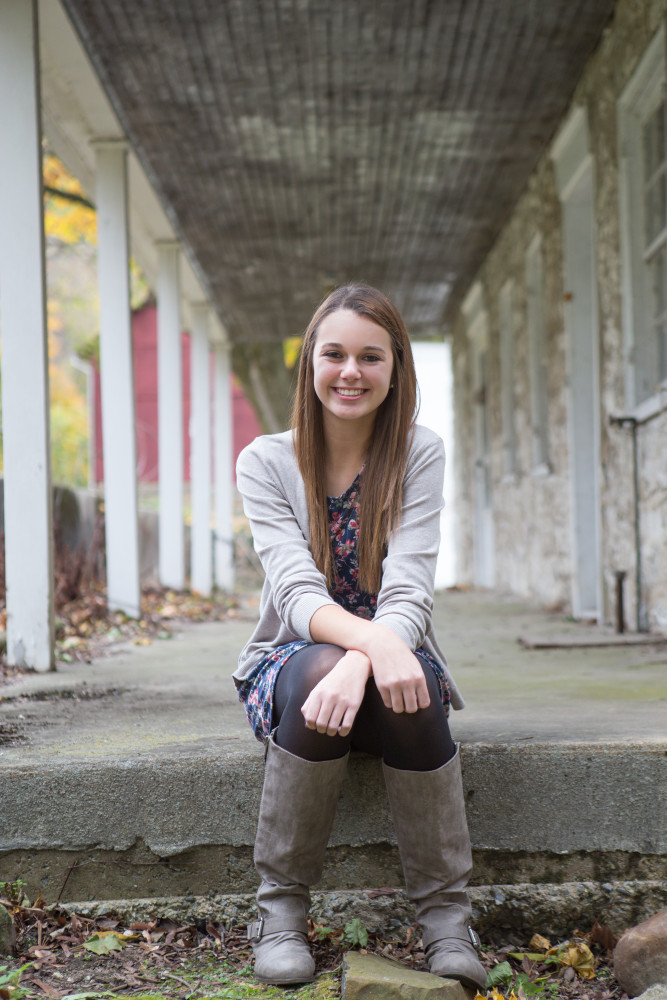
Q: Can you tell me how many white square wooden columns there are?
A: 5